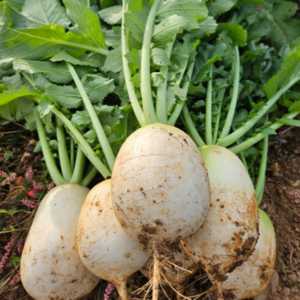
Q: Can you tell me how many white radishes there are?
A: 5